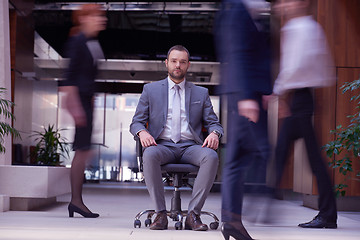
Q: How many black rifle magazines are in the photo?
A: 0